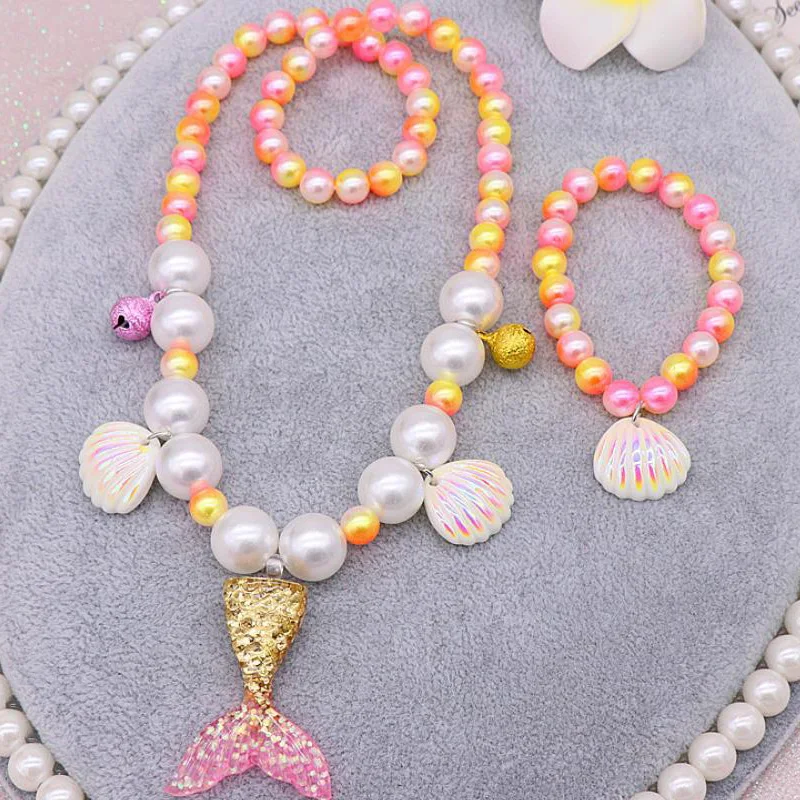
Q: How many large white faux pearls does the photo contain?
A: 10